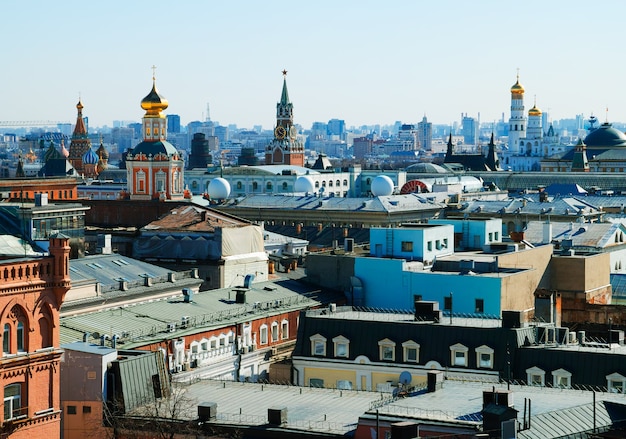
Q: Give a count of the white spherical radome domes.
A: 3